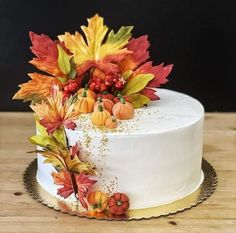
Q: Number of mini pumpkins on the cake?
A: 8